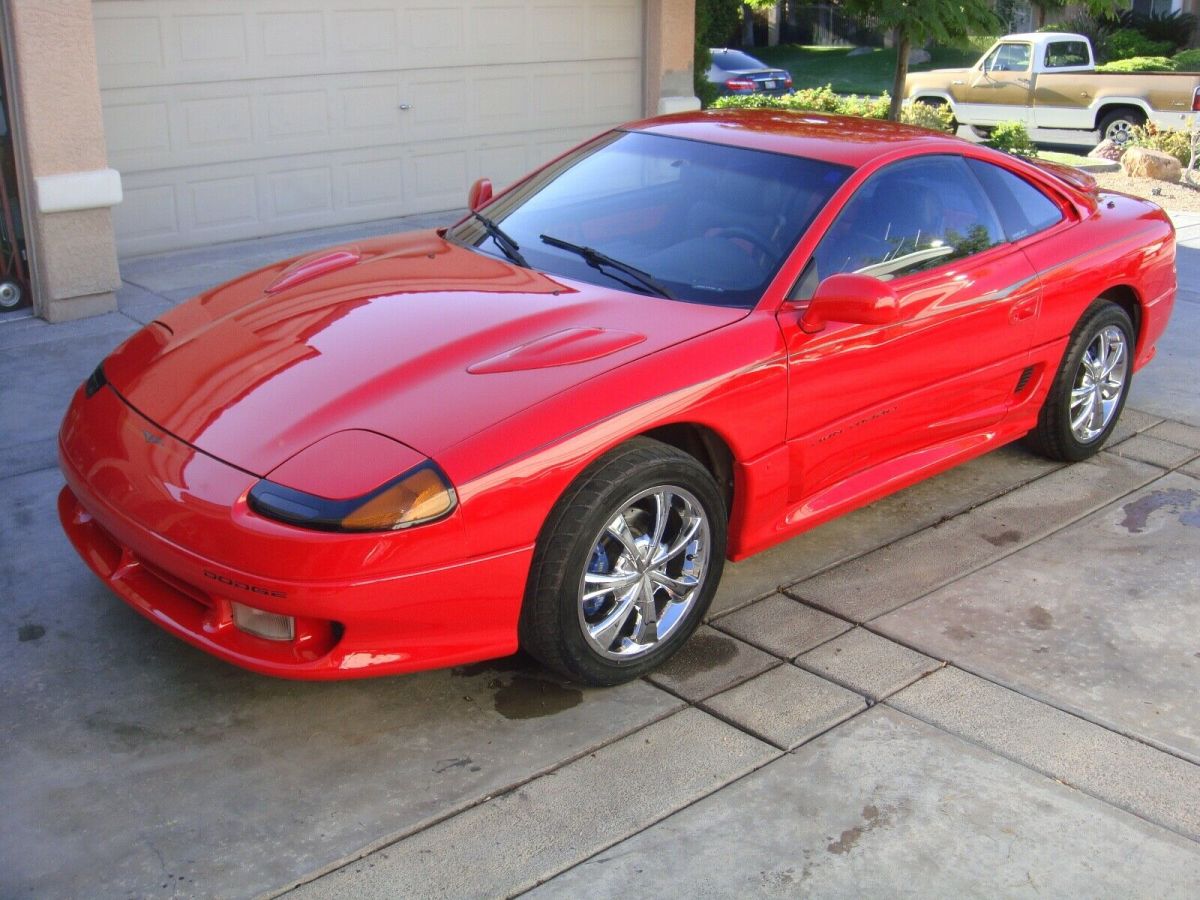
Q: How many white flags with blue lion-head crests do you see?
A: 0